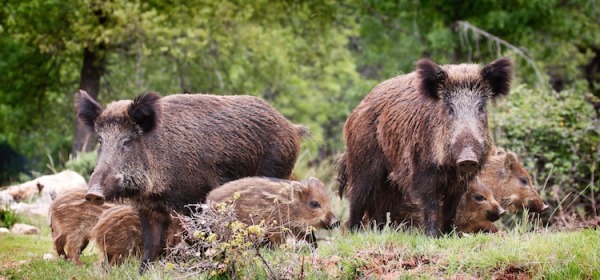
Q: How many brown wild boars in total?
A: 7